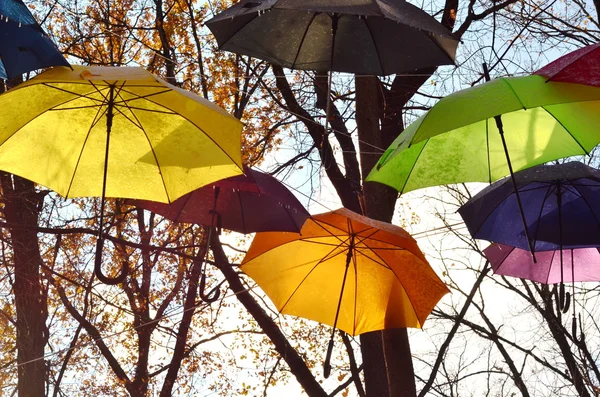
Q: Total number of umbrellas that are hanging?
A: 9